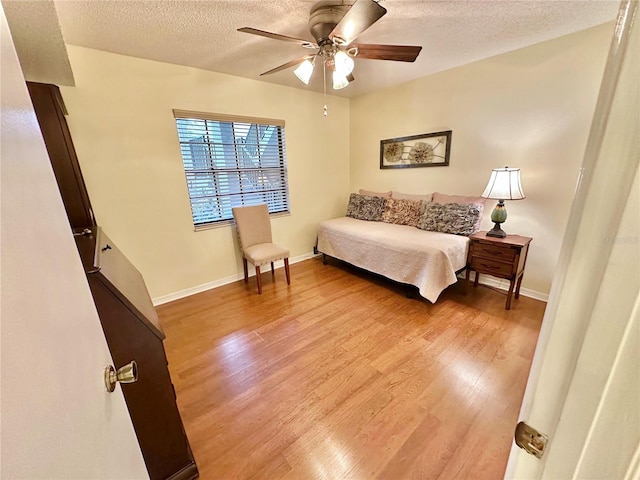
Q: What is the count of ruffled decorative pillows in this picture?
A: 3